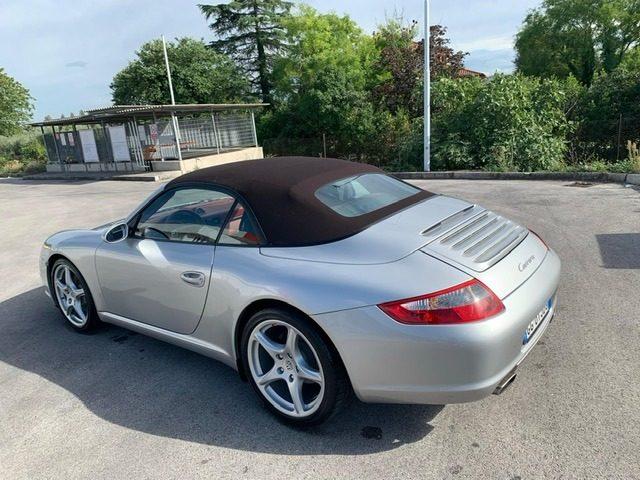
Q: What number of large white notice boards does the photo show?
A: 2